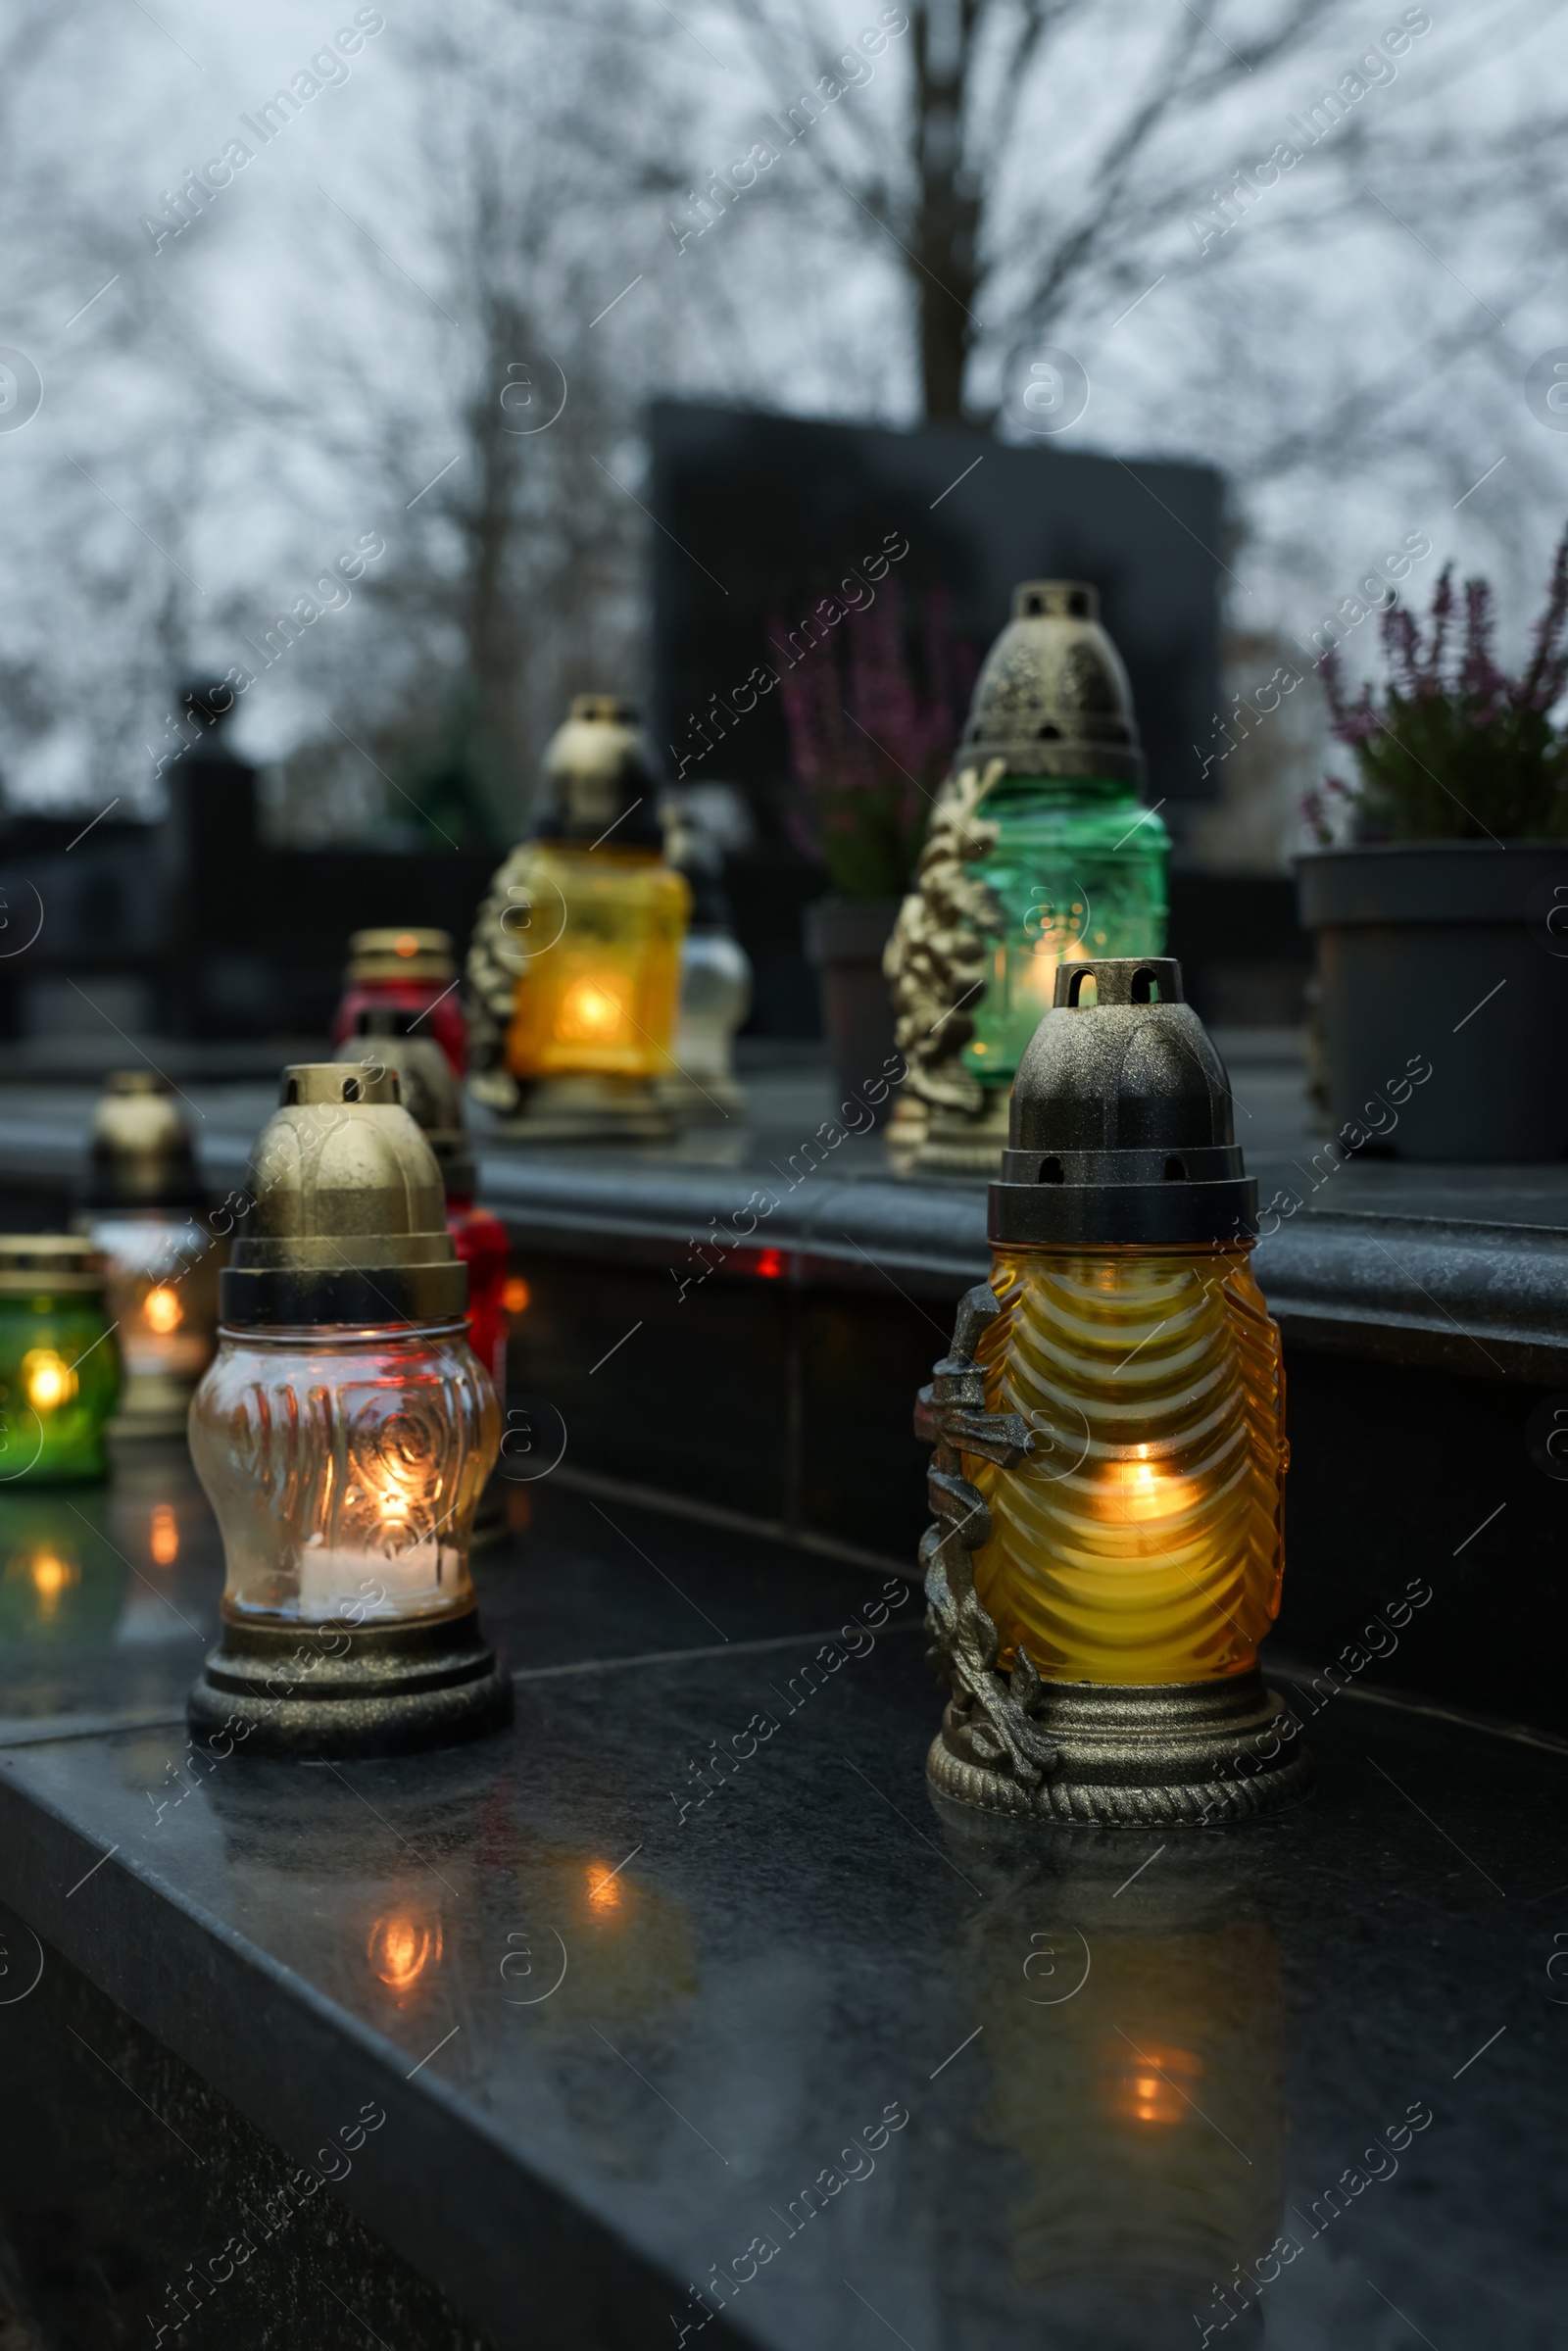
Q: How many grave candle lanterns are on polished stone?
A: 9